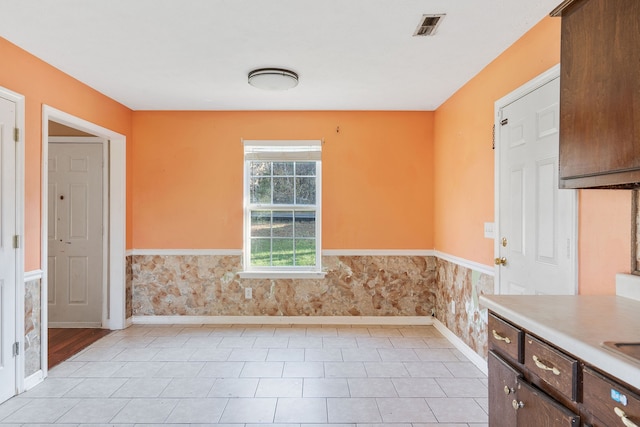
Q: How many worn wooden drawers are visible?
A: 3